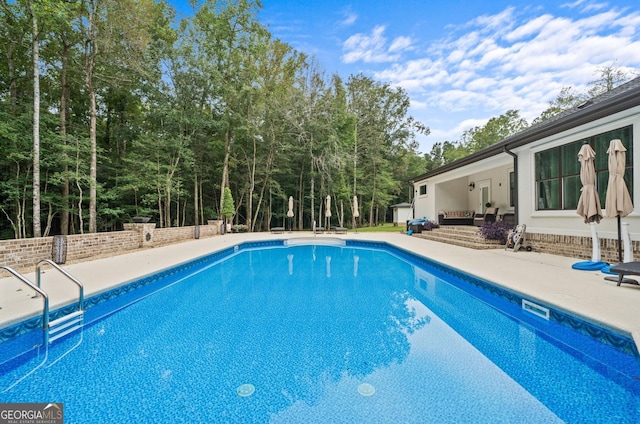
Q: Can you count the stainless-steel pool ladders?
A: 1